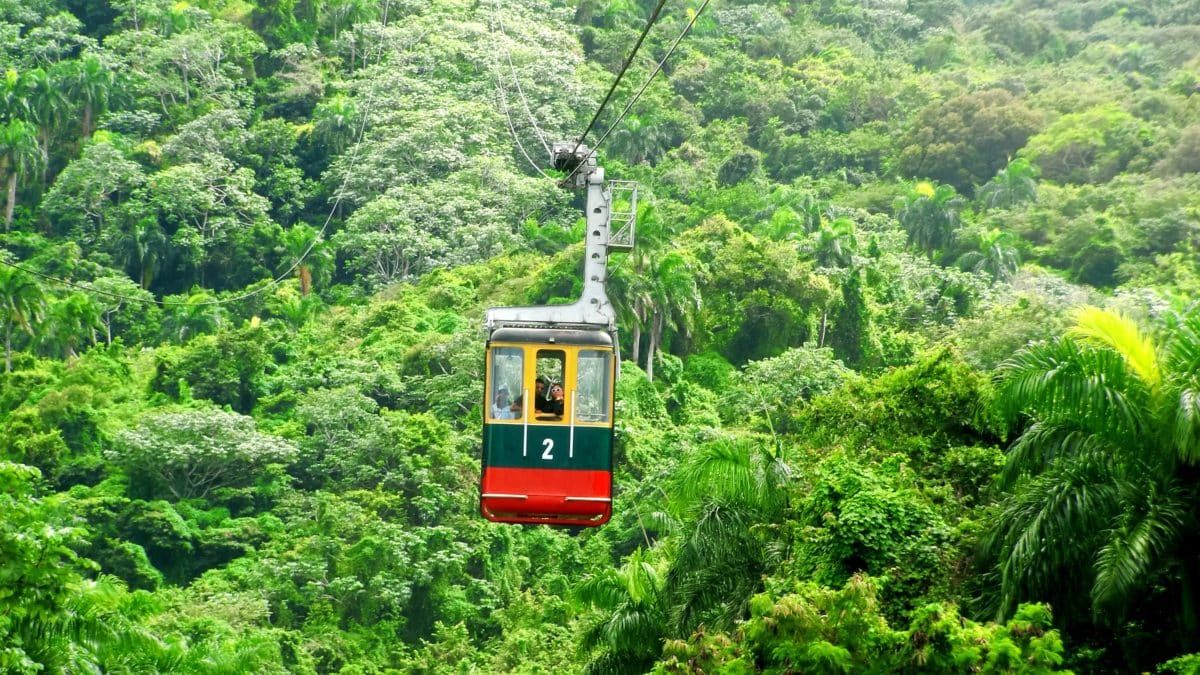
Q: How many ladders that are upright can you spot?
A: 1